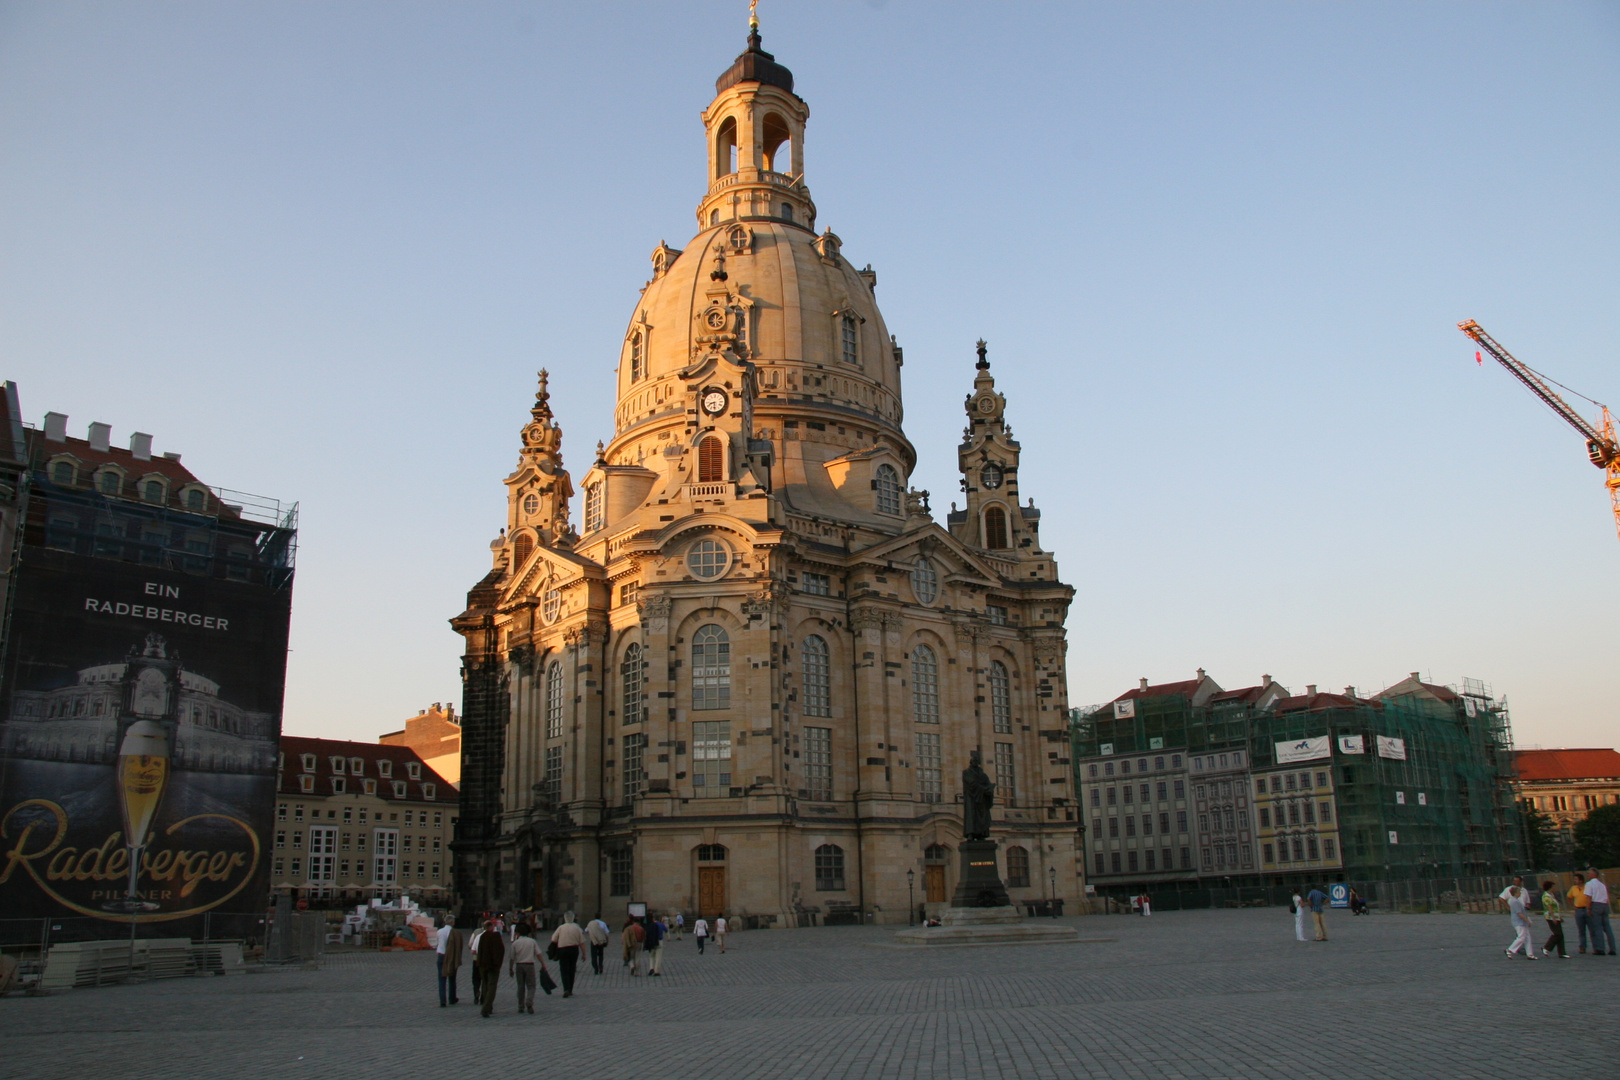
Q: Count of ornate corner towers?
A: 3